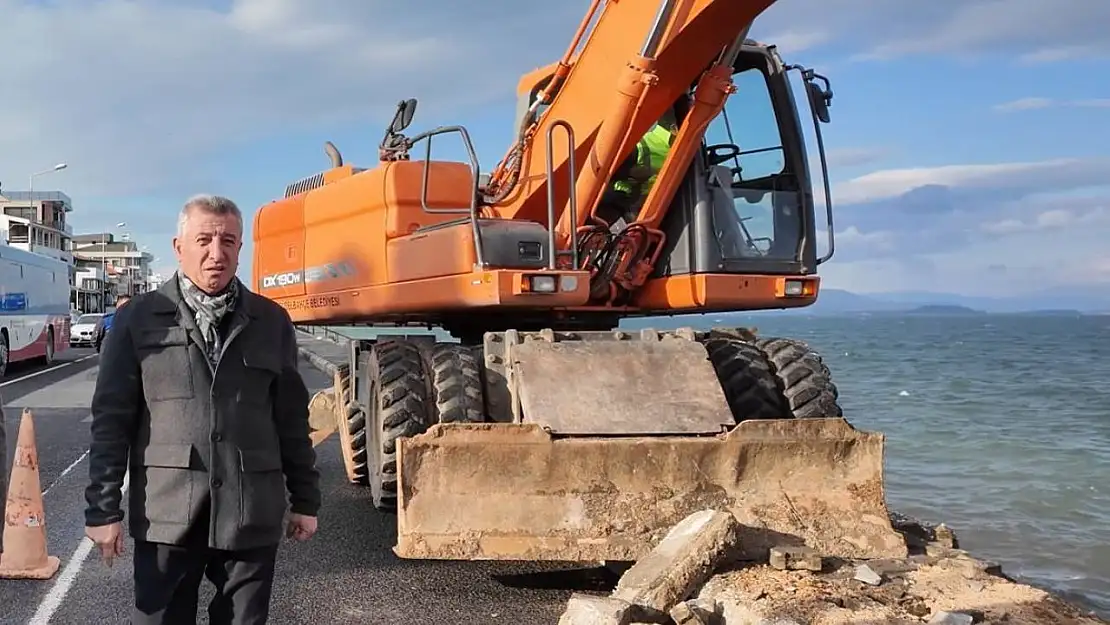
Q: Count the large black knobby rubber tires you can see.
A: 5